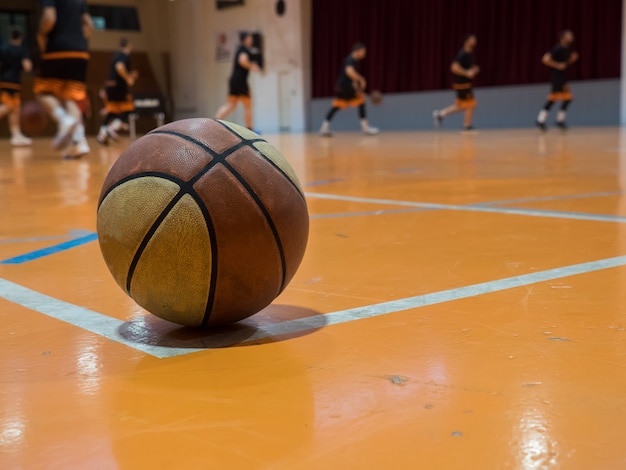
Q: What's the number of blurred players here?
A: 7